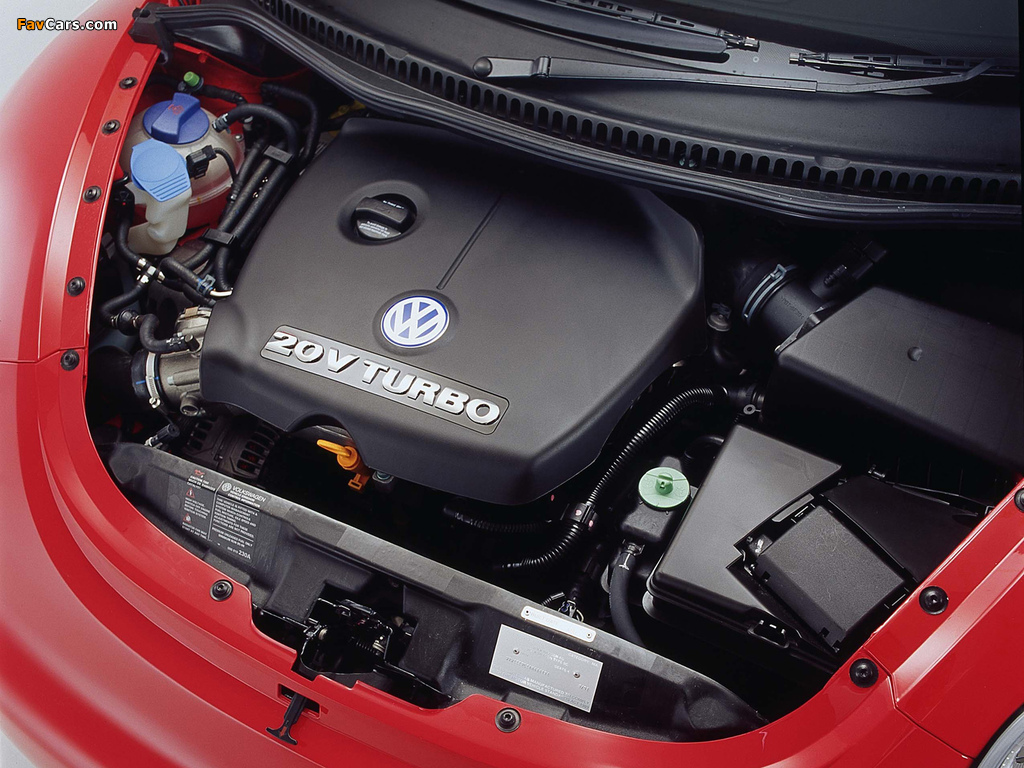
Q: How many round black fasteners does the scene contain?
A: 10